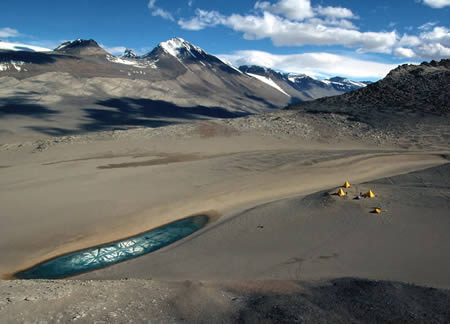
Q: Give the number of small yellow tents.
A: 4